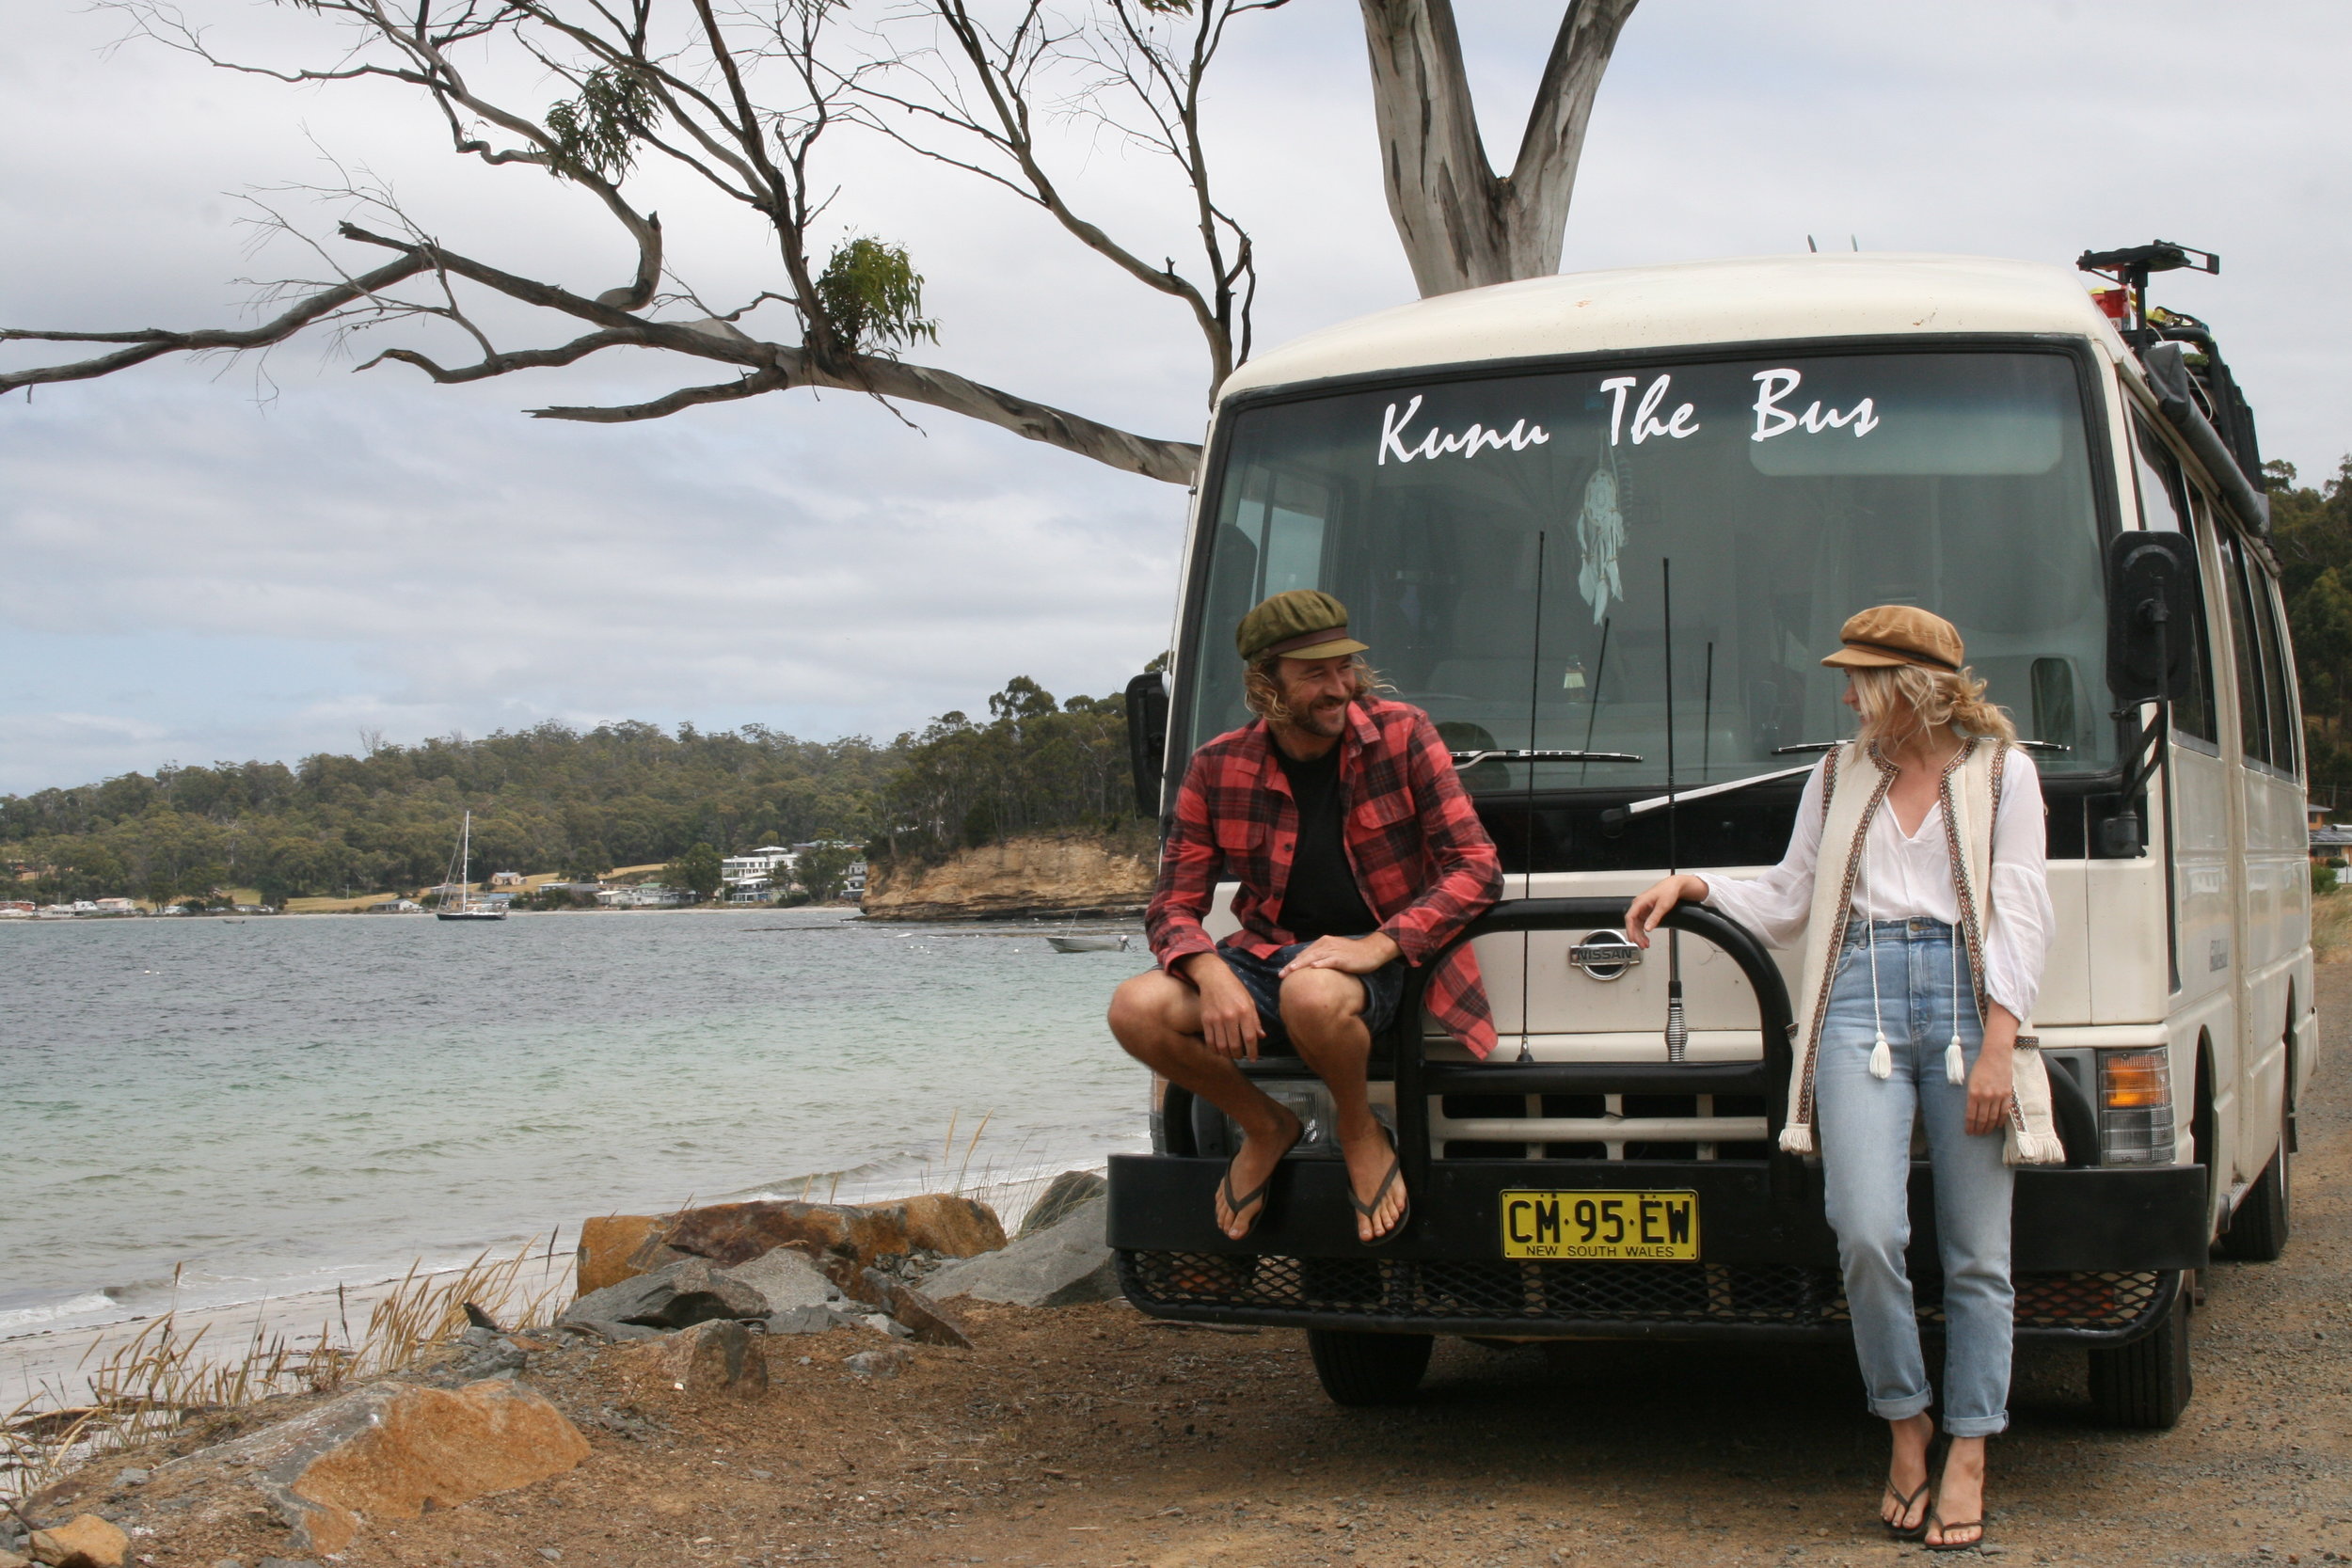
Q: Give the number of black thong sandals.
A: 4